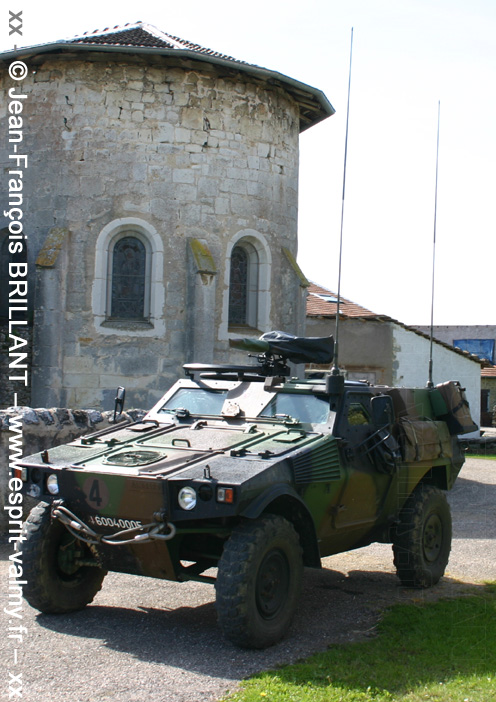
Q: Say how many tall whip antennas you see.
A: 2